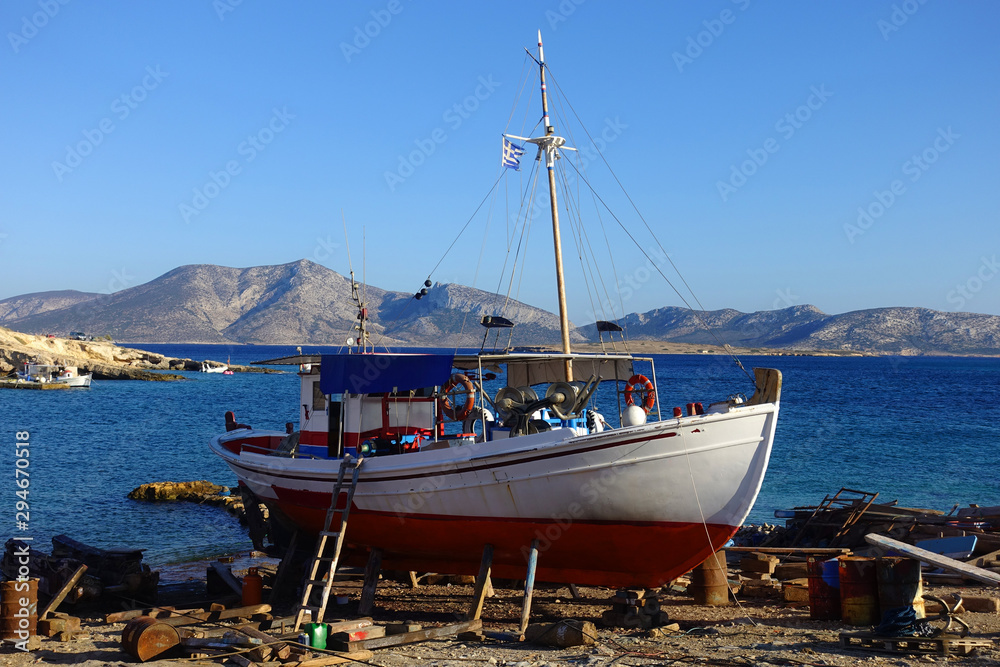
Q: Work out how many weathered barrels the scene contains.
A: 6